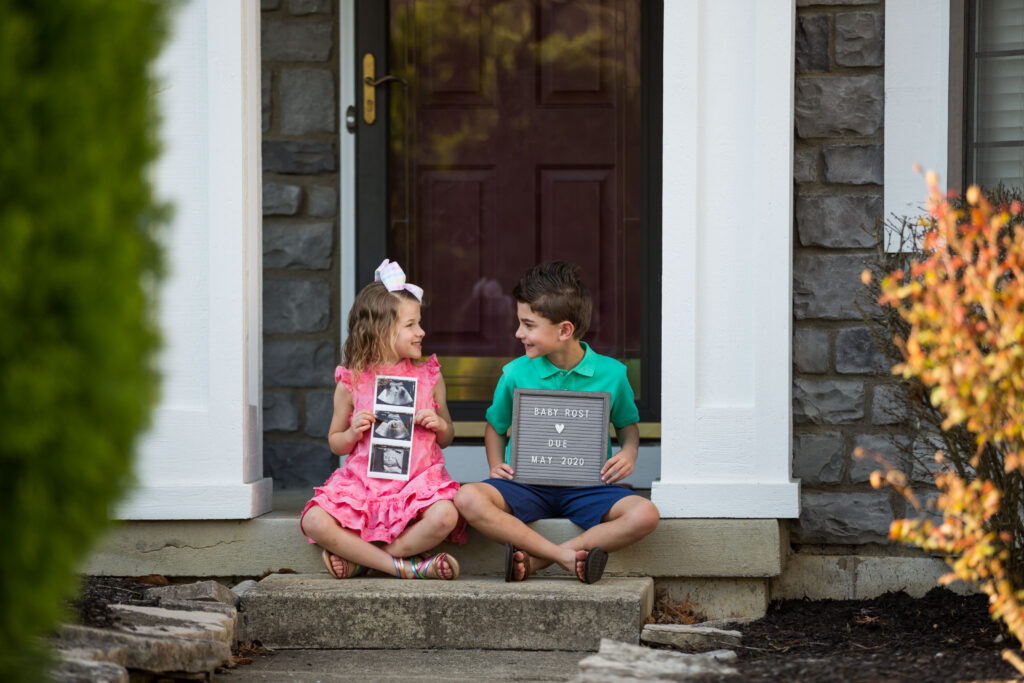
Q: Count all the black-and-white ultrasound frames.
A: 3